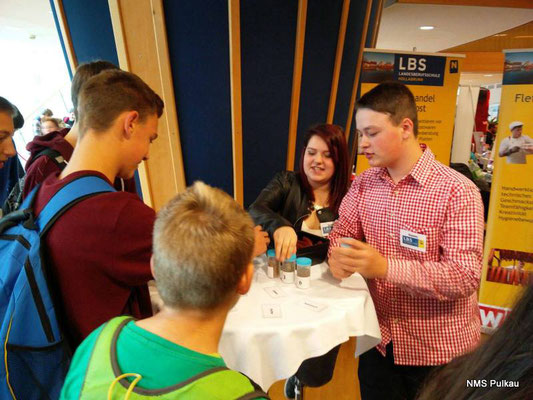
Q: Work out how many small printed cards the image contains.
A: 3